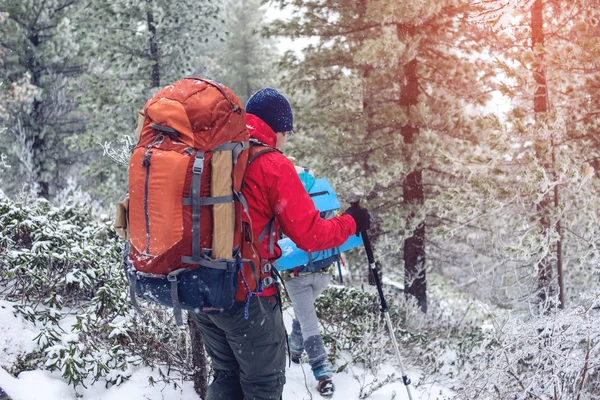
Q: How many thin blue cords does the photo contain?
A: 1